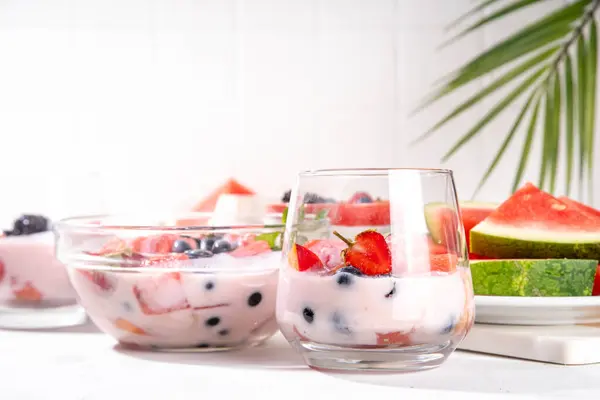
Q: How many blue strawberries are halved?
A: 0